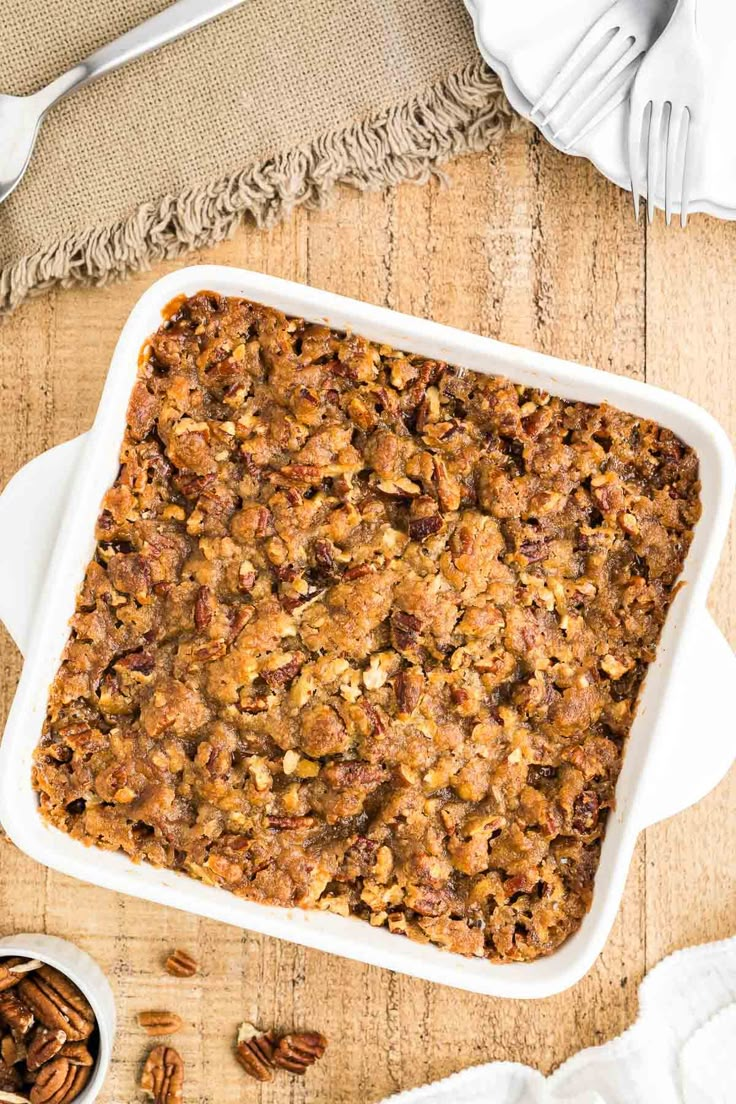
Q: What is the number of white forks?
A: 2